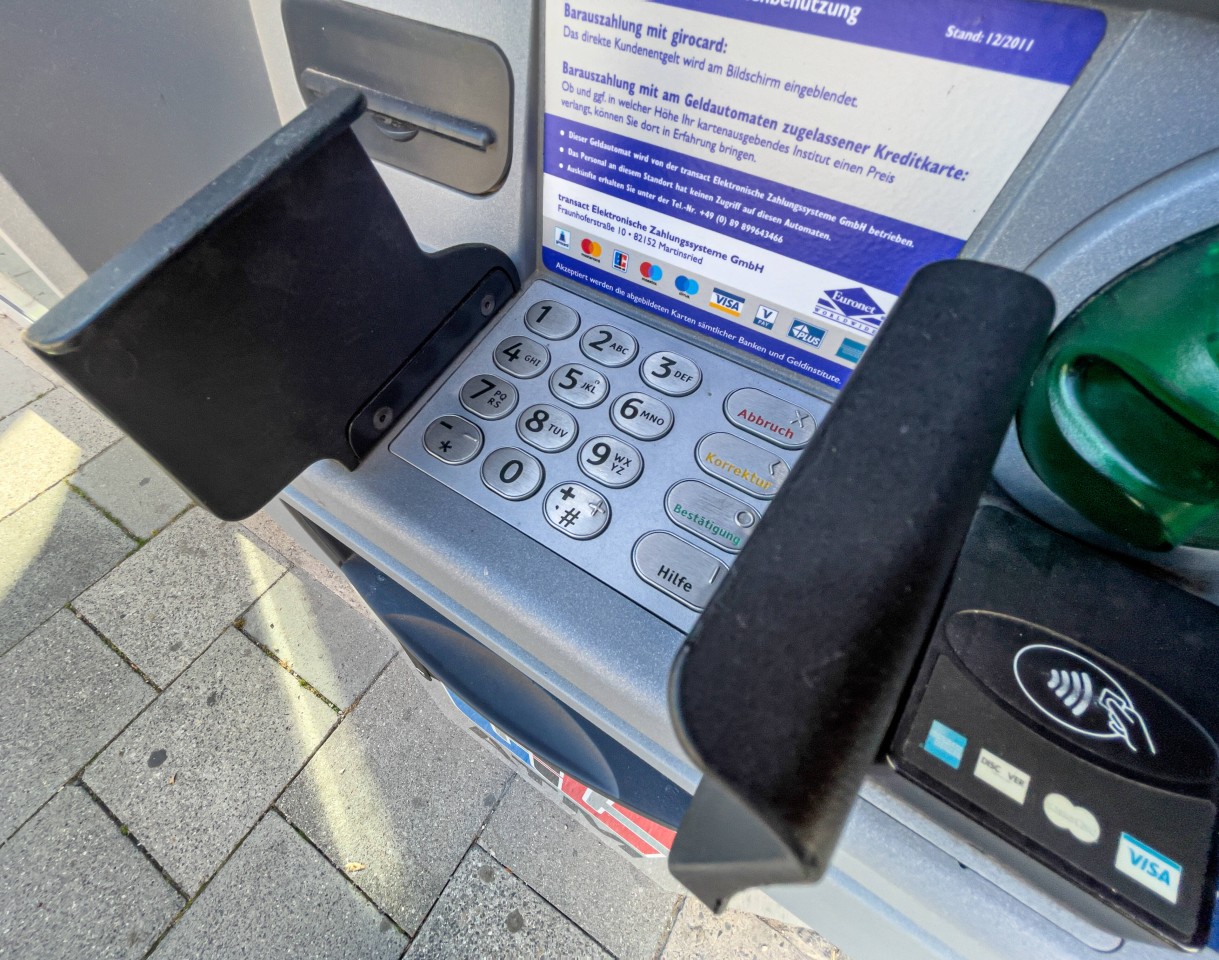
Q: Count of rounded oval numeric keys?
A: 10